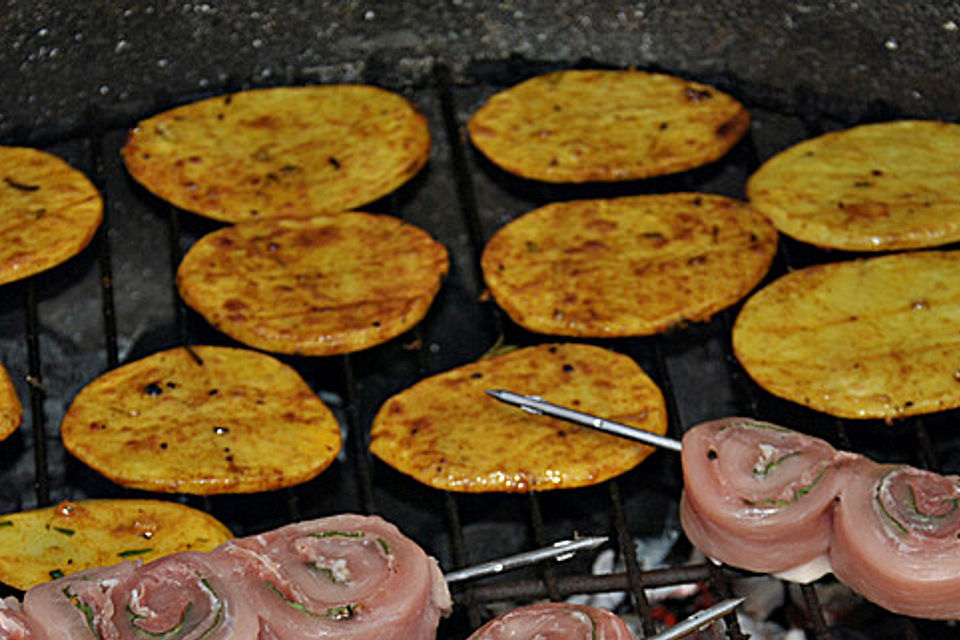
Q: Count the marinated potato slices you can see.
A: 11